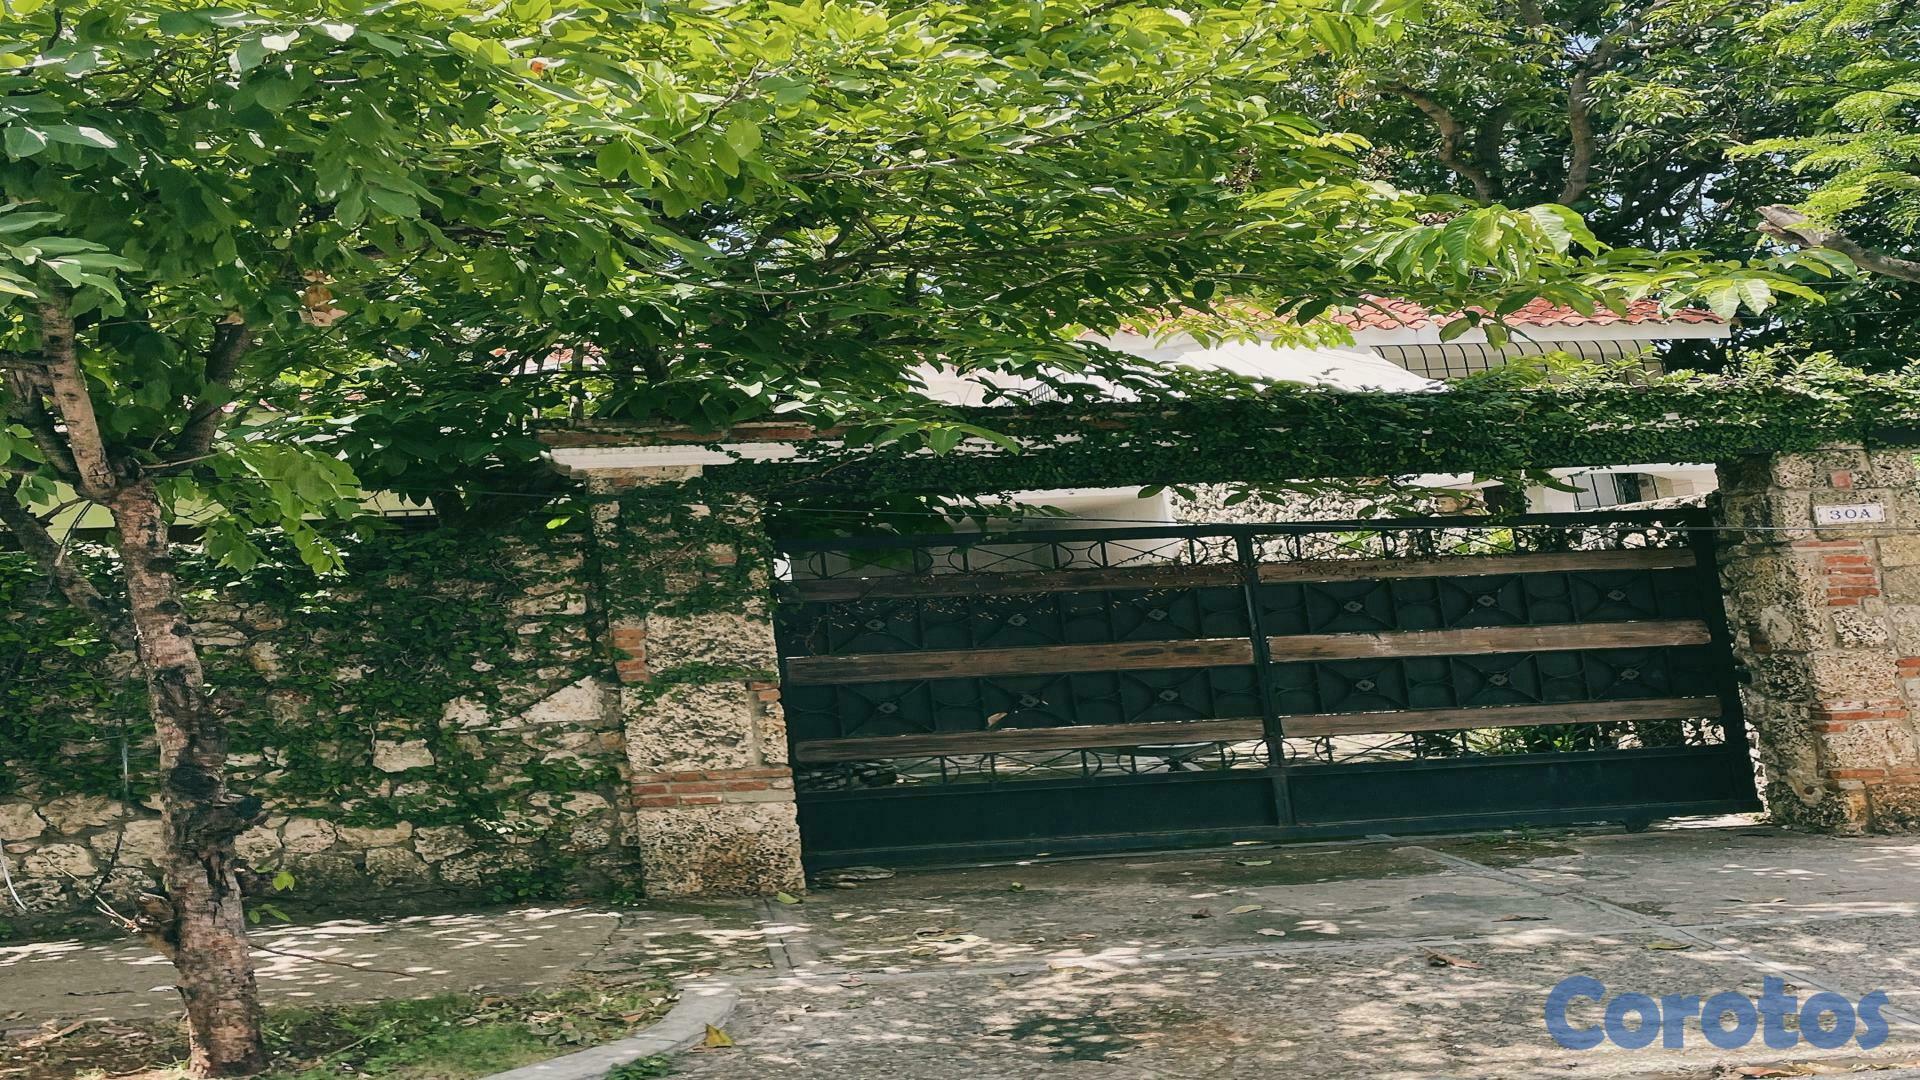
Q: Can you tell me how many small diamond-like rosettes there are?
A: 12